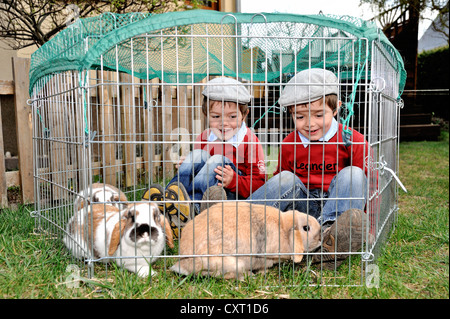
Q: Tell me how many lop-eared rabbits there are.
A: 3